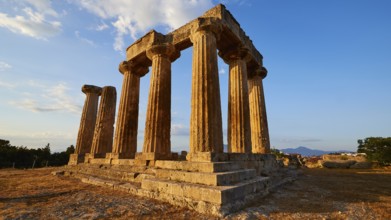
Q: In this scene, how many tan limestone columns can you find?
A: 7